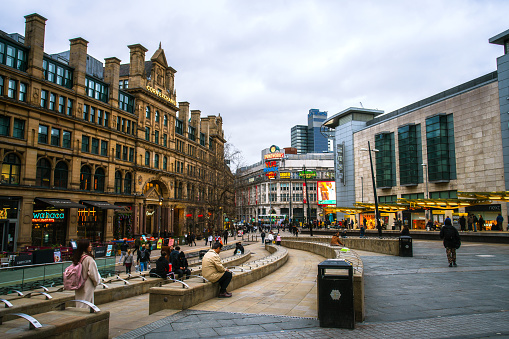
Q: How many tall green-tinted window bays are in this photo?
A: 3